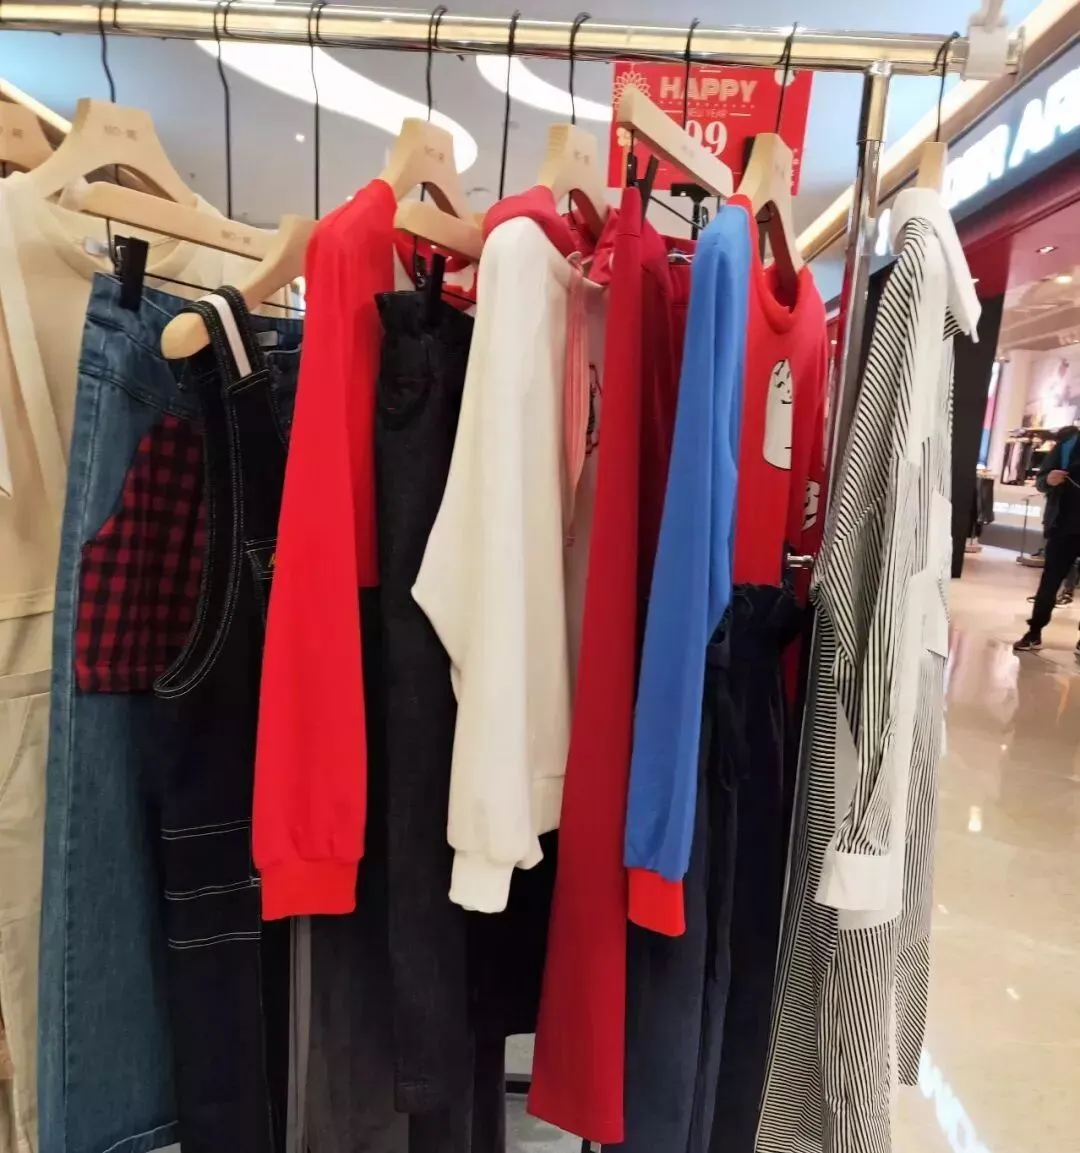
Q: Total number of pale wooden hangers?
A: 10